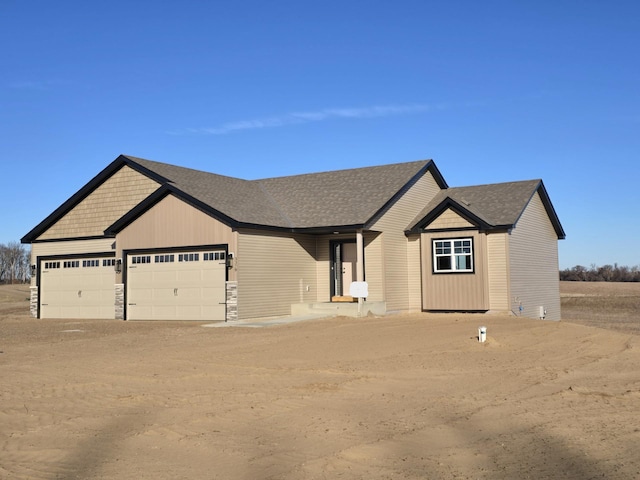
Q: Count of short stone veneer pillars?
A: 3